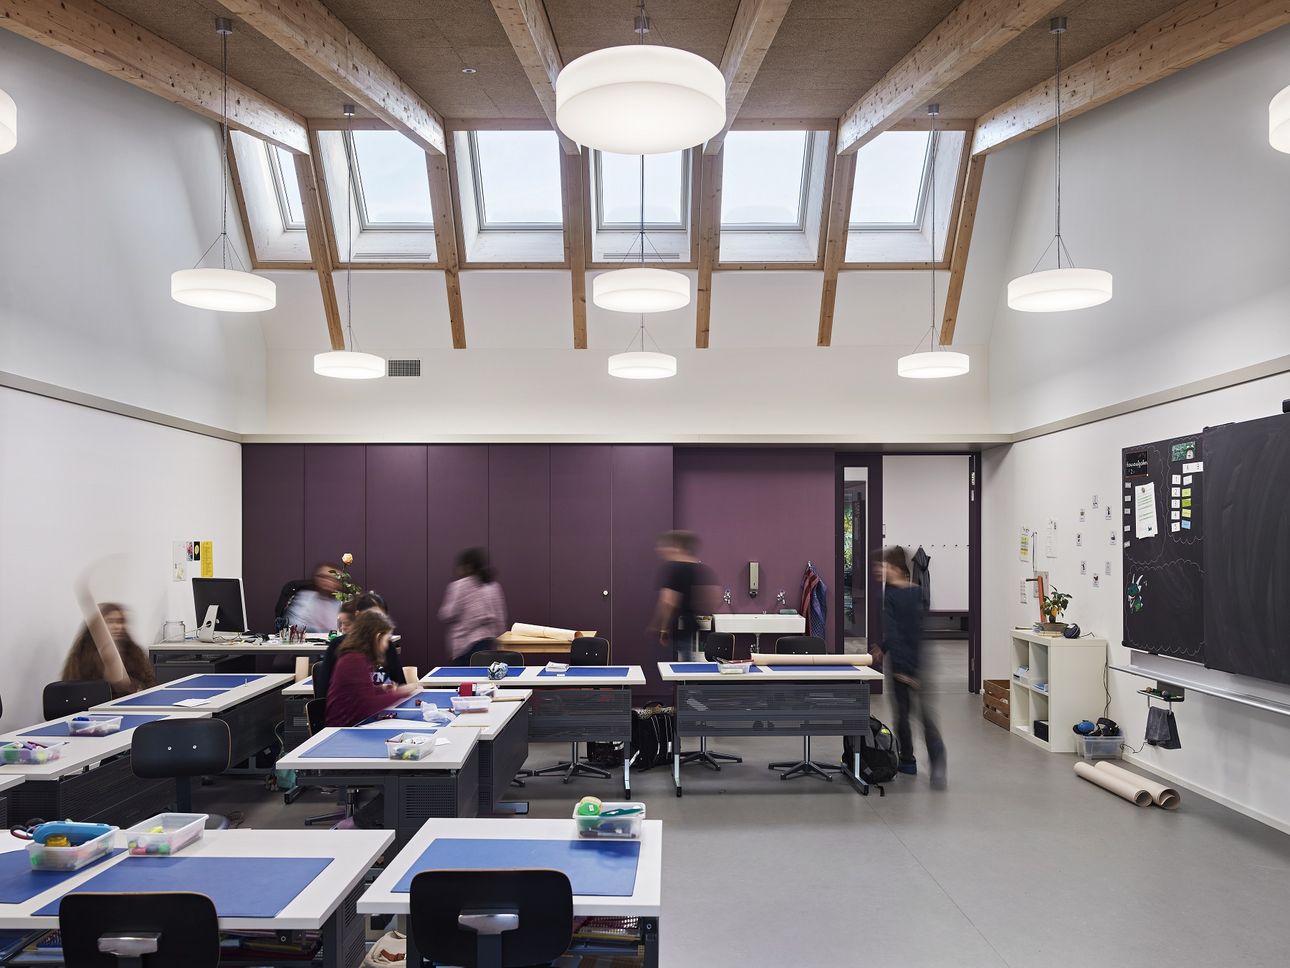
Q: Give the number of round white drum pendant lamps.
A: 9